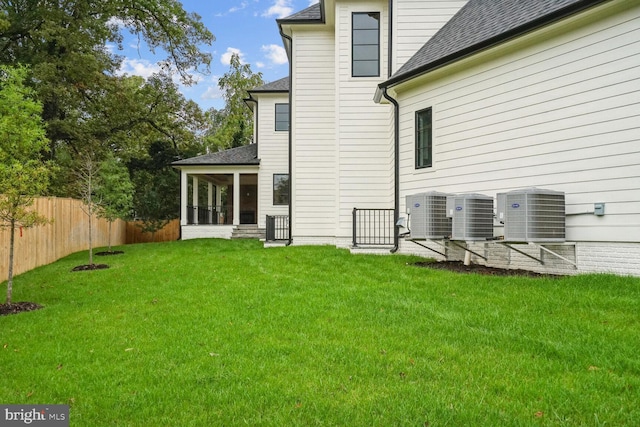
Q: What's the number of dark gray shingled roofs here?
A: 4